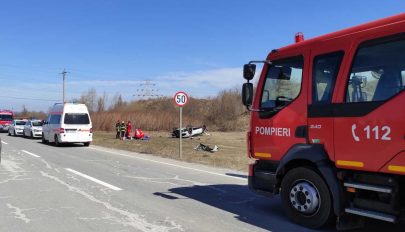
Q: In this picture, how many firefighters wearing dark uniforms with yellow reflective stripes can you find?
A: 2